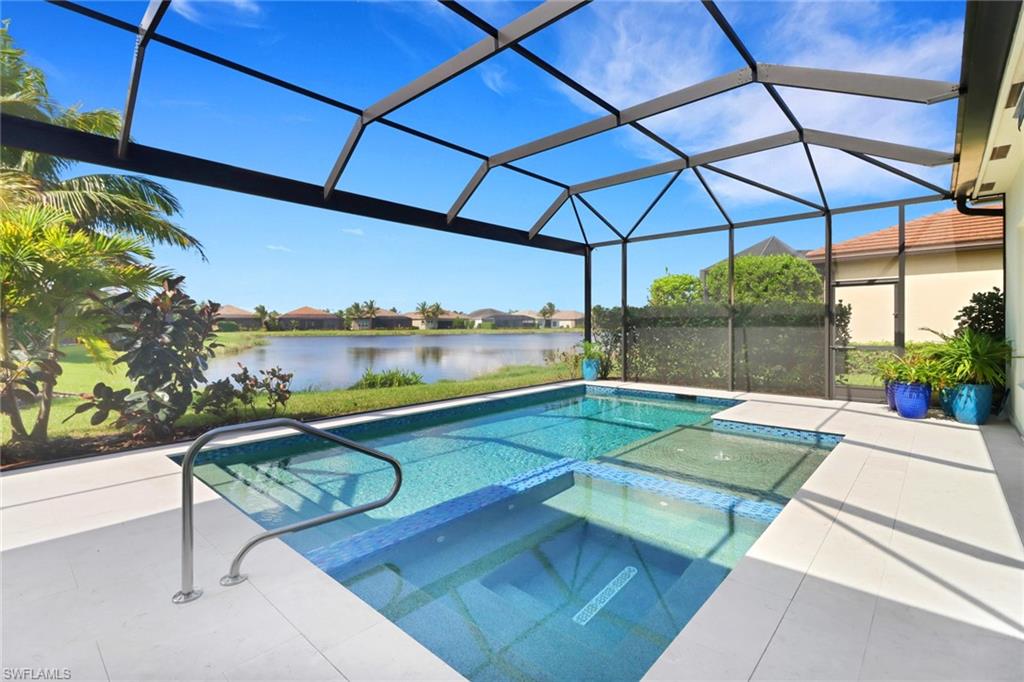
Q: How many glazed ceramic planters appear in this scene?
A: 5